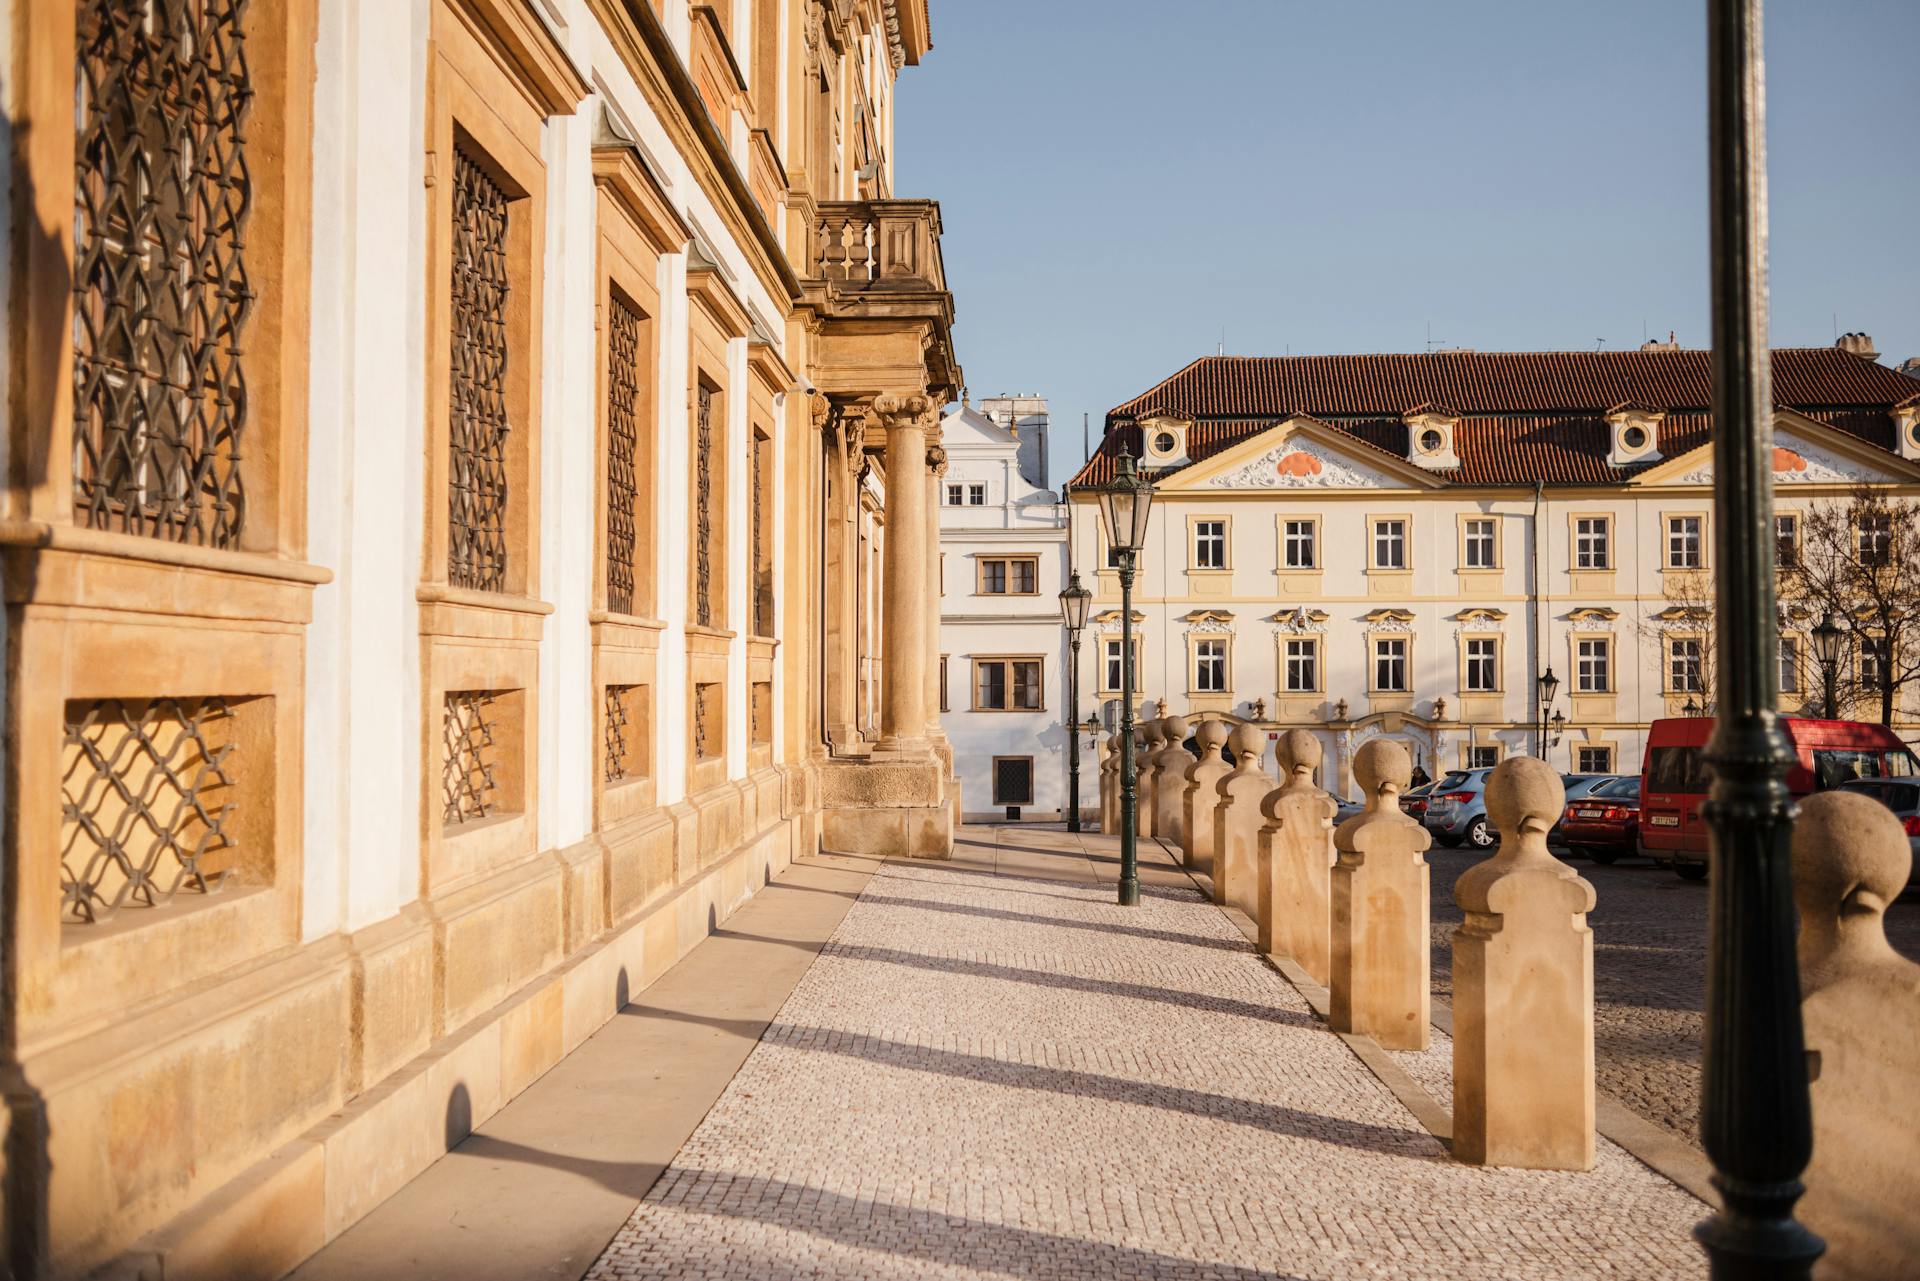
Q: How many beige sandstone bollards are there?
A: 11